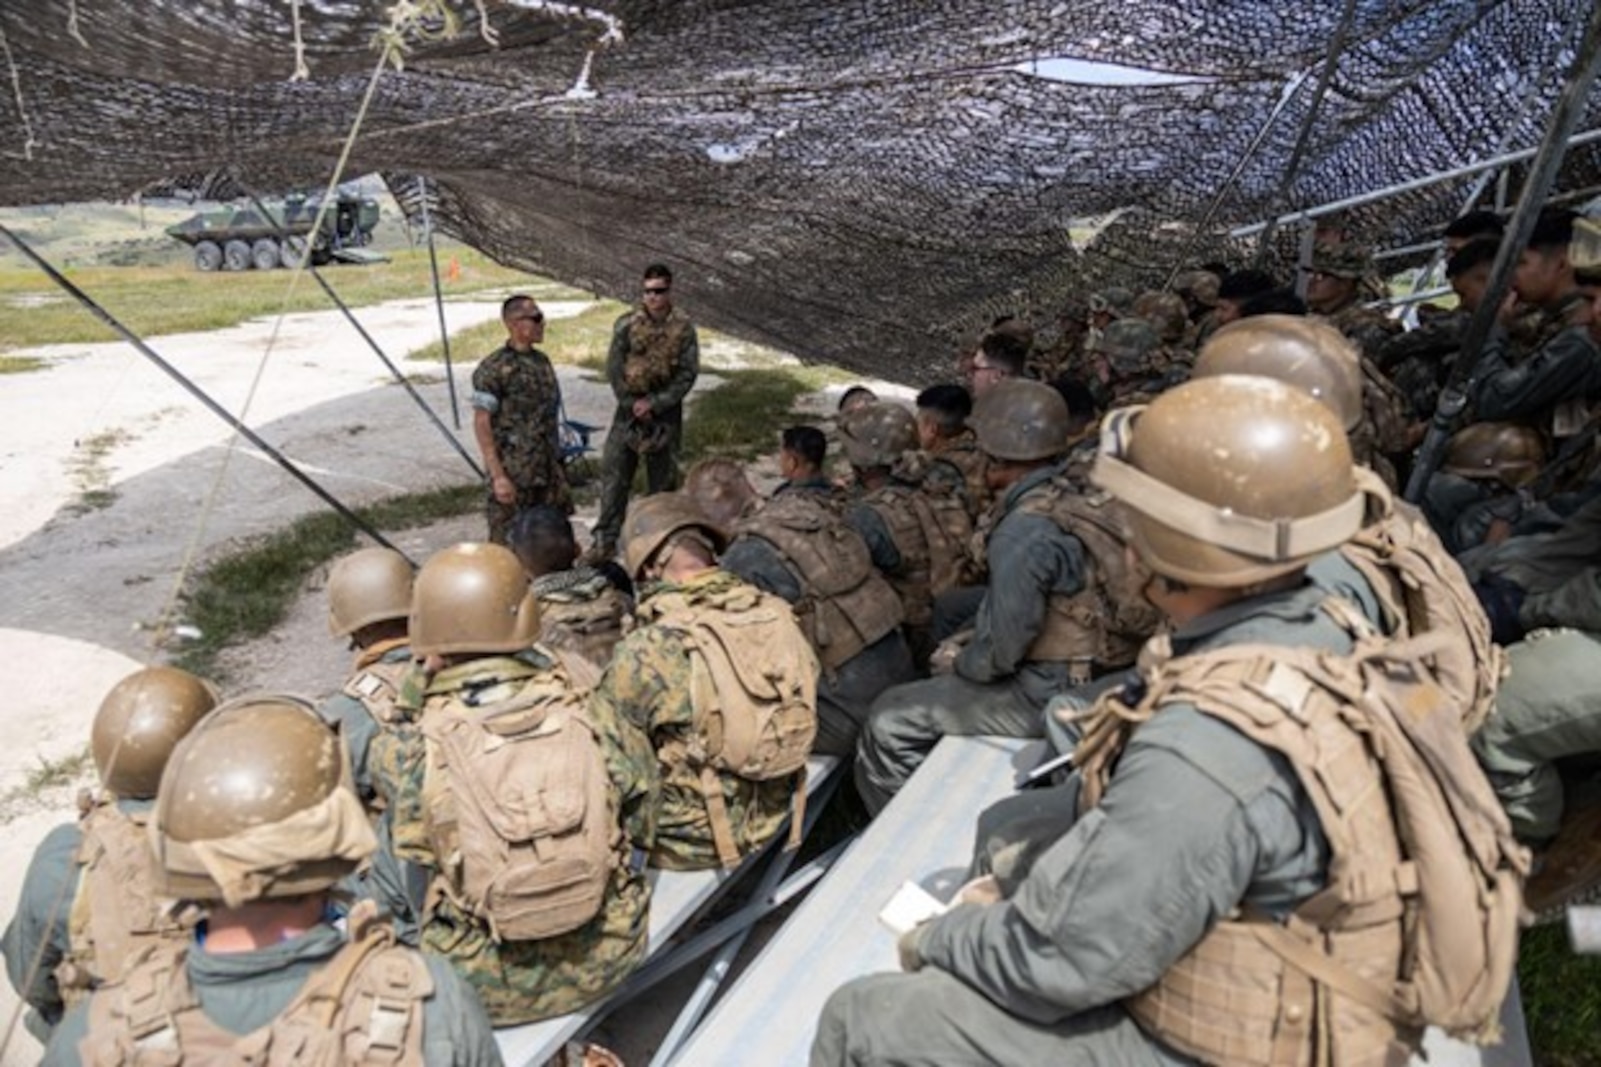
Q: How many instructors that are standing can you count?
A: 2